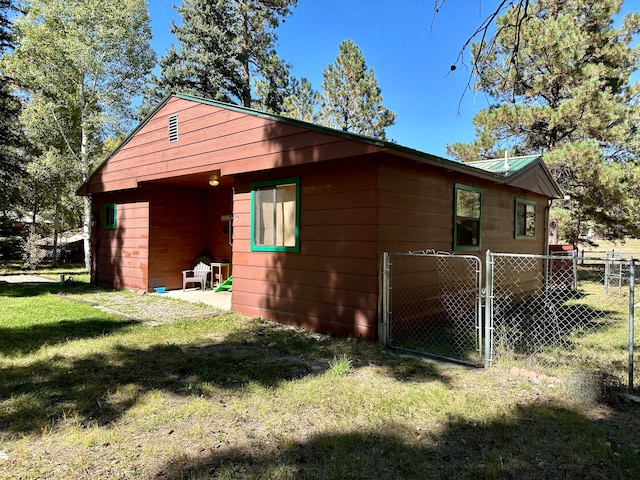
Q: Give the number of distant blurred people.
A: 0